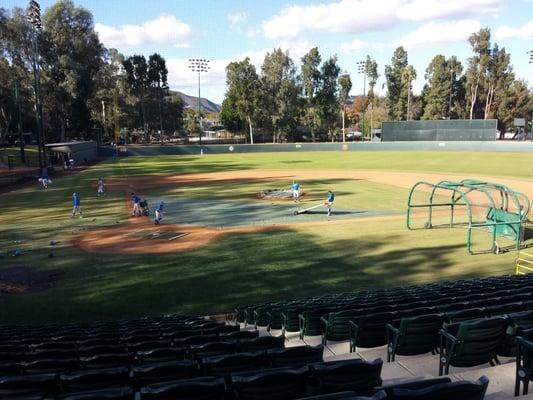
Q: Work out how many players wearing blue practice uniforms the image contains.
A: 6